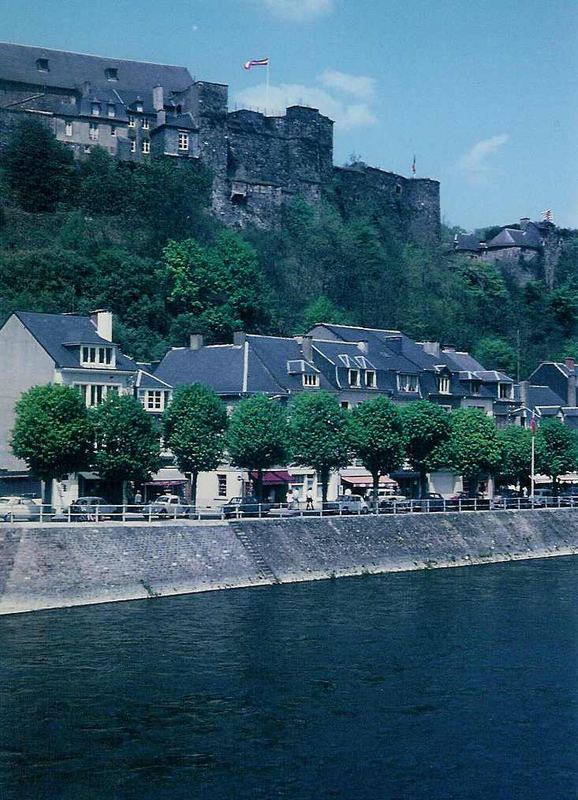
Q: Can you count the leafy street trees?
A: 10